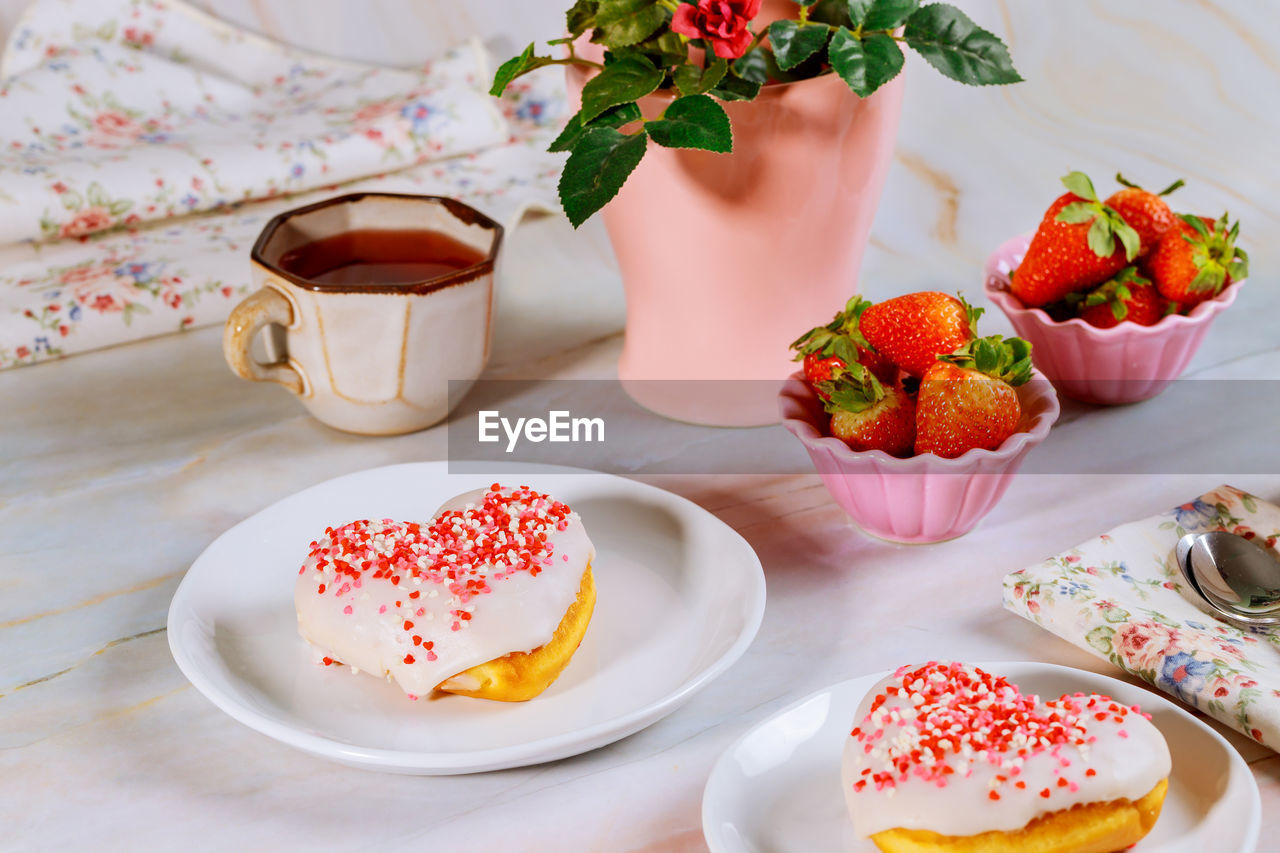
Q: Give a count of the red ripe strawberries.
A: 8